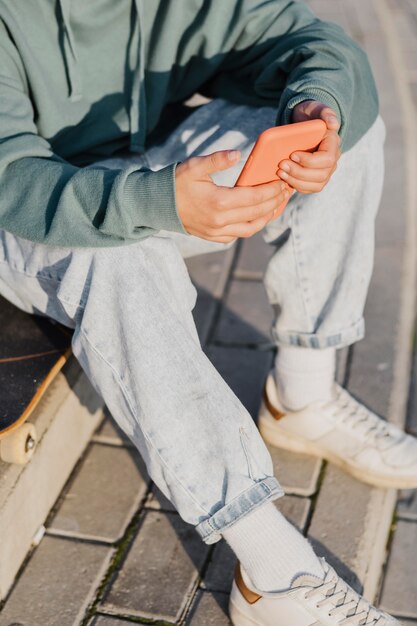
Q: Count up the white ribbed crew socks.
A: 2